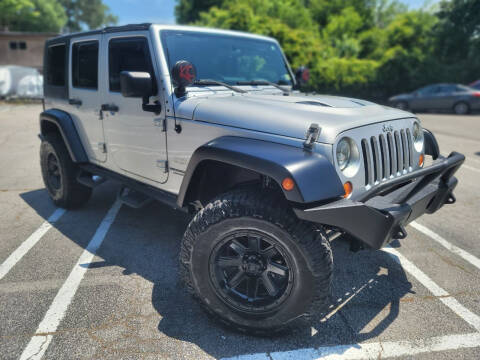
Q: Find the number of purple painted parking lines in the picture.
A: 0